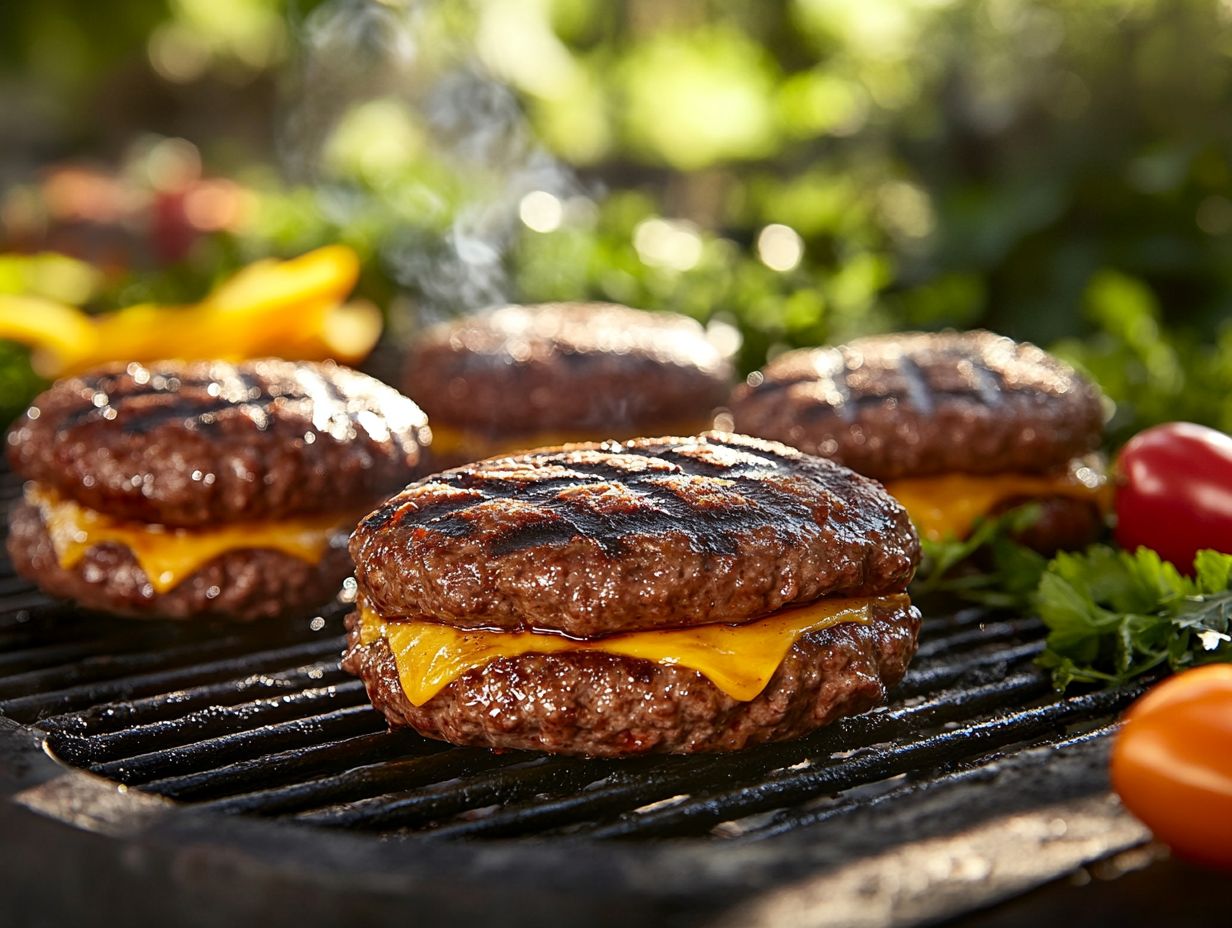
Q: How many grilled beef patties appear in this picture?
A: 8